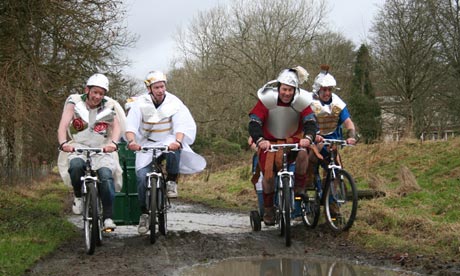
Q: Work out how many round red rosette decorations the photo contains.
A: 2